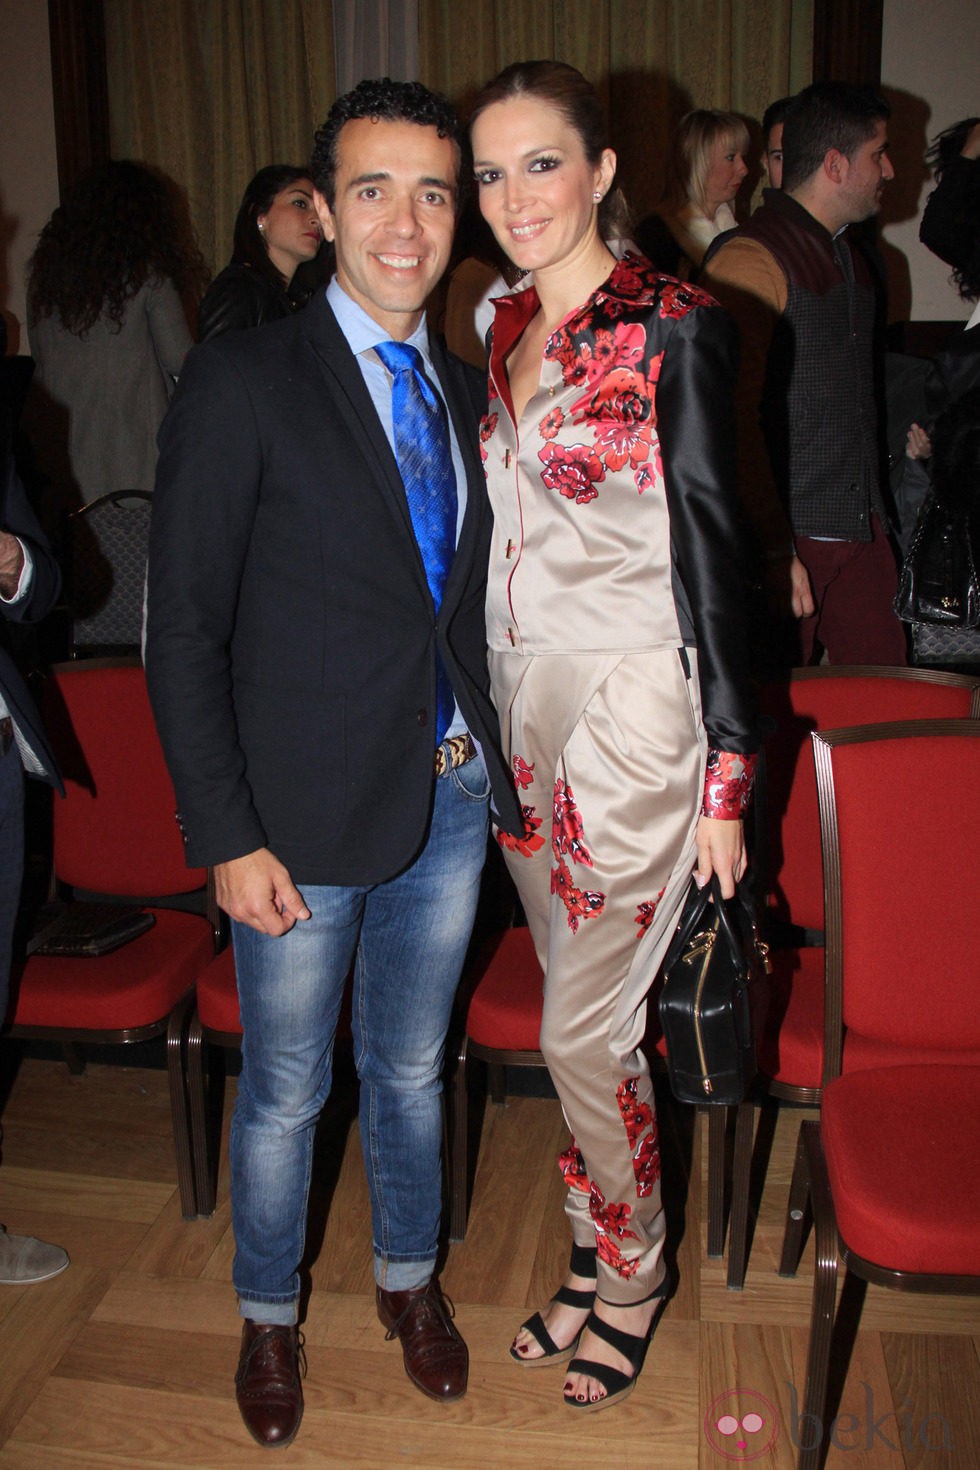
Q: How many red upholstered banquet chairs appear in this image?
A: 5